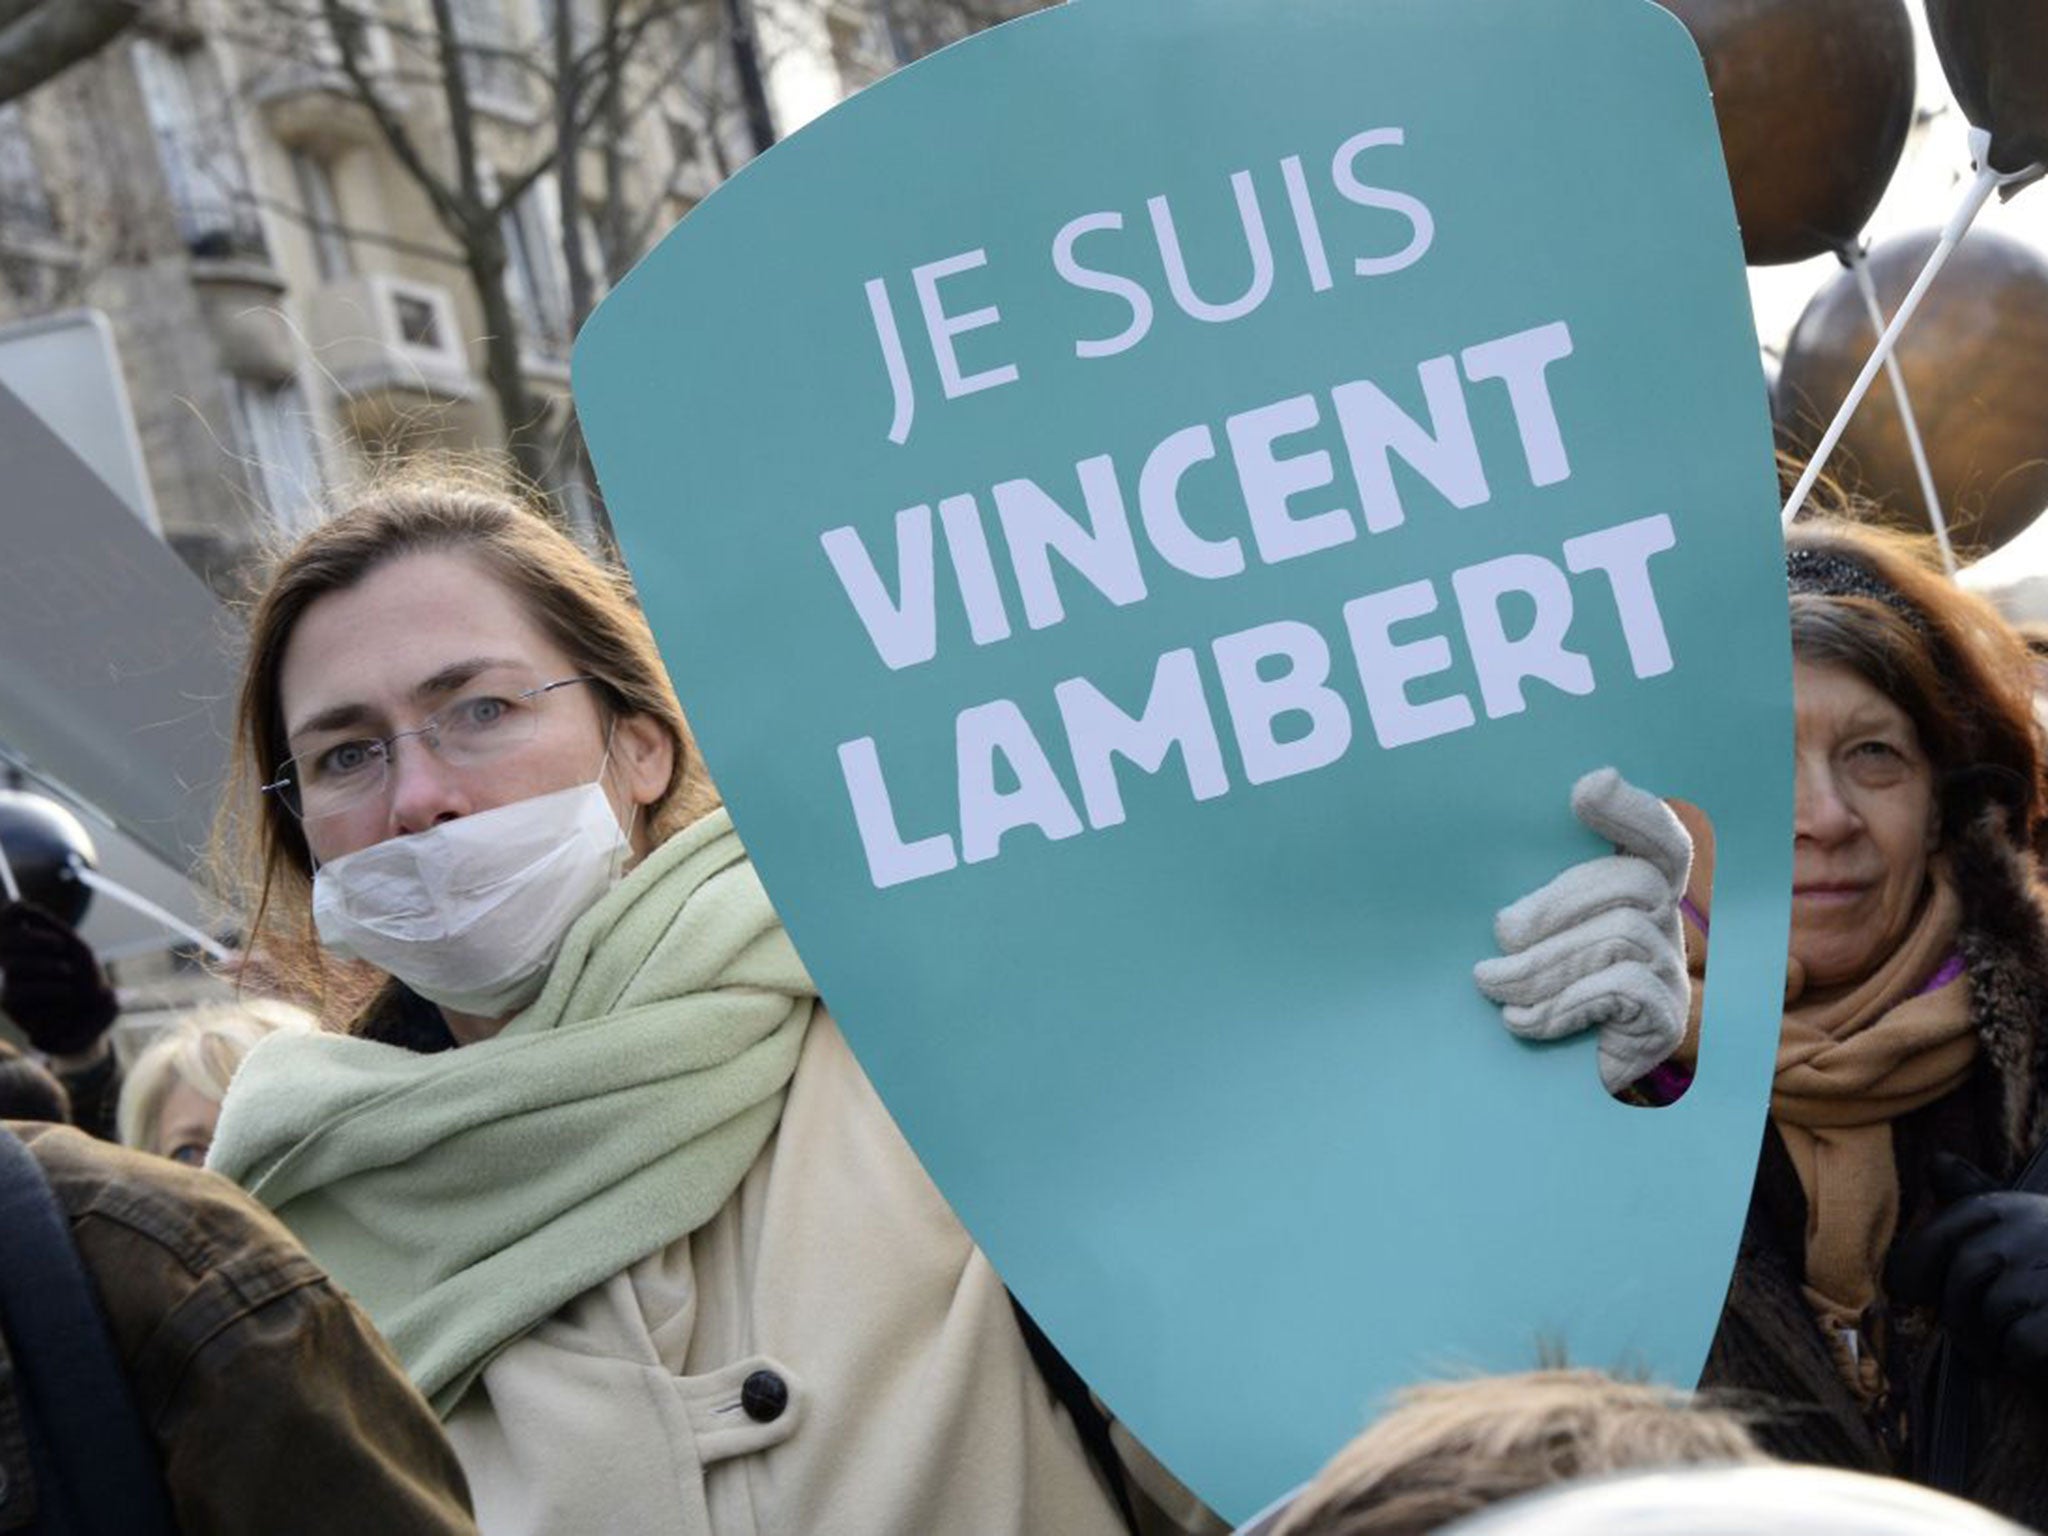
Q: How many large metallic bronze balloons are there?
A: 3